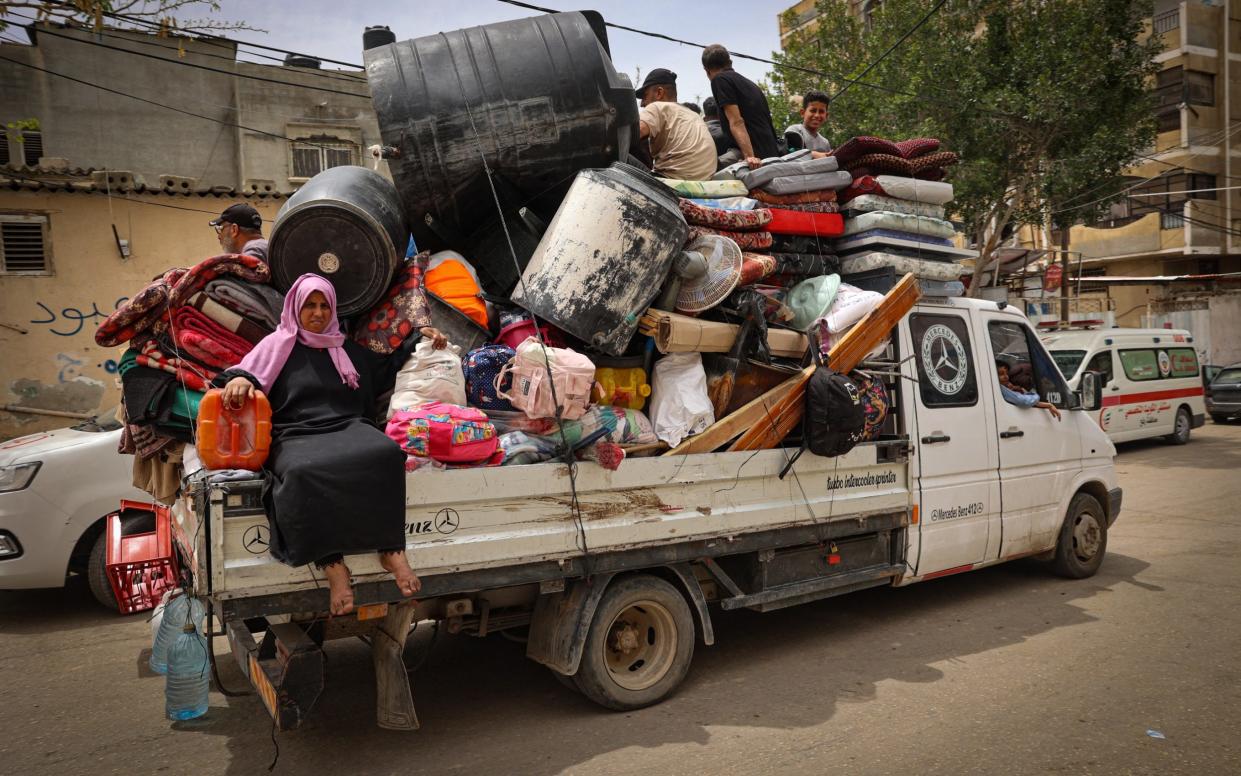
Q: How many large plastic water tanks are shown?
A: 3